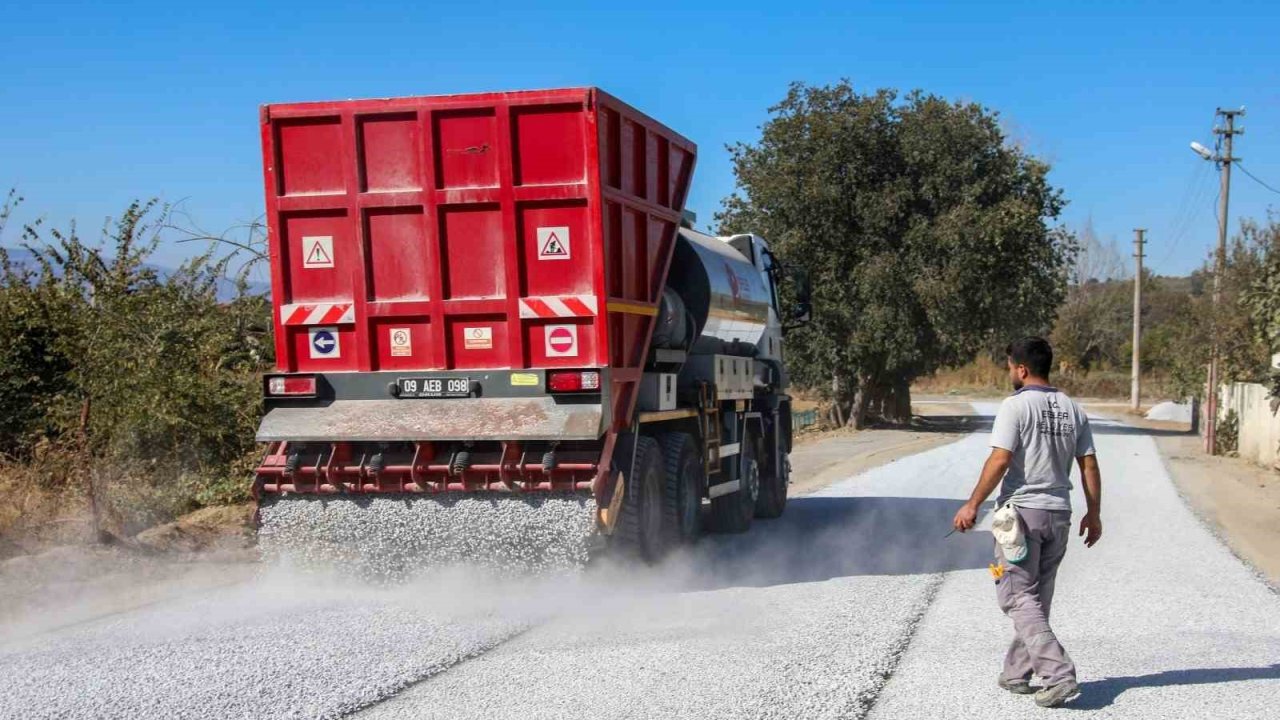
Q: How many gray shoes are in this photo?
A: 2